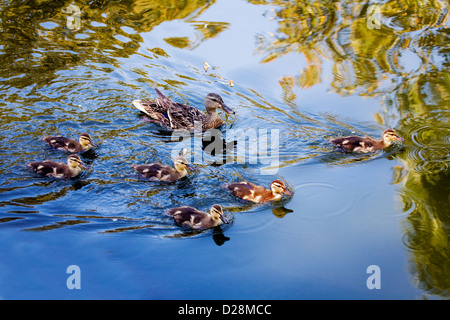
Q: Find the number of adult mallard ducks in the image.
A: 1